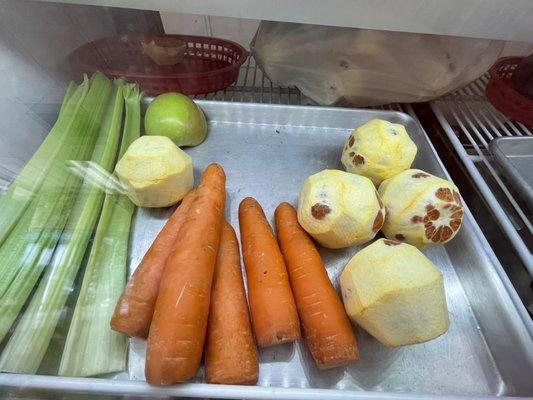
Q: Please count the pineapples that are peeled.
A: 0